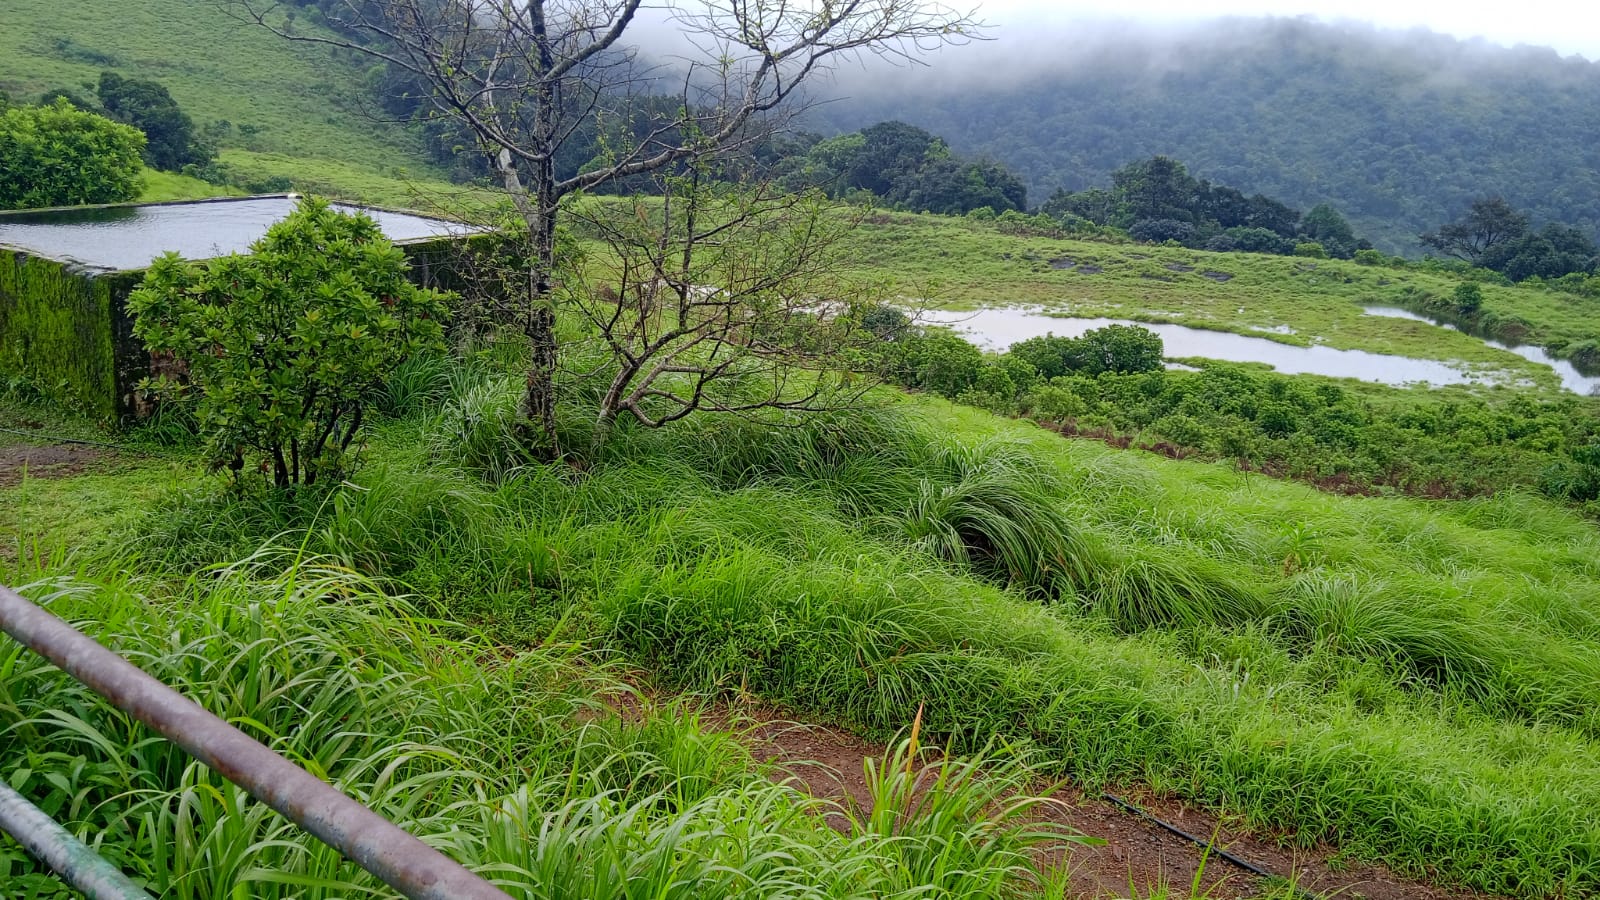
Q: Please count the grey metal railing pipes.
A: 2